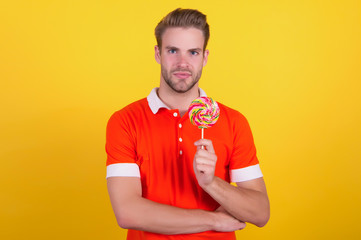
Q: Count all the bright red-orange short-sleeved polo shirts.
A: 1